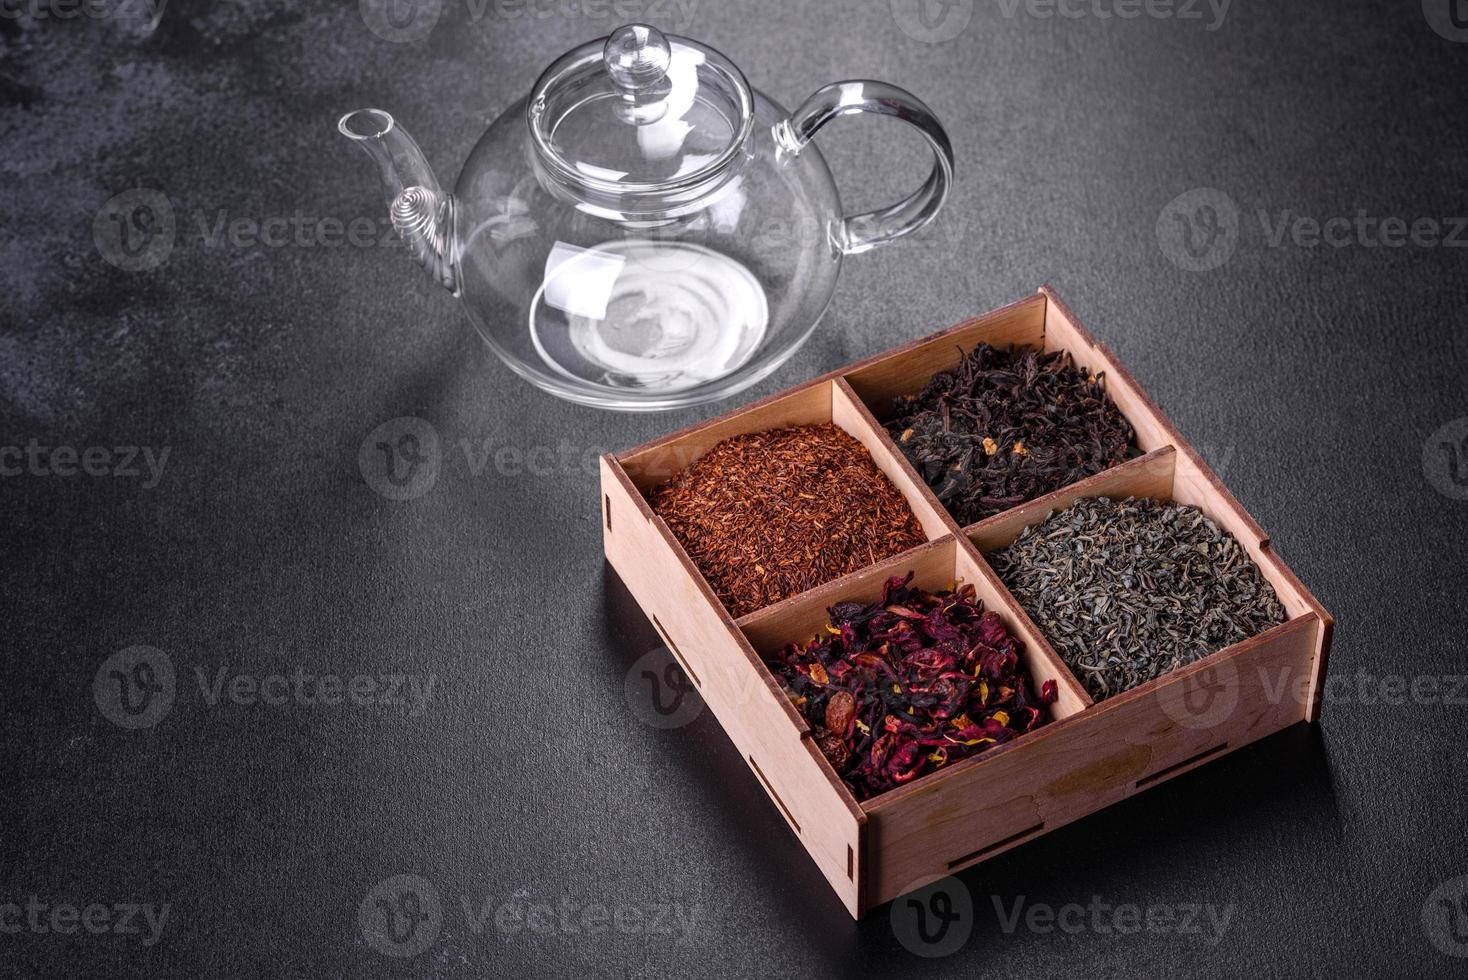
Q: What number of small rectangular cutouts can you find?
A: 6